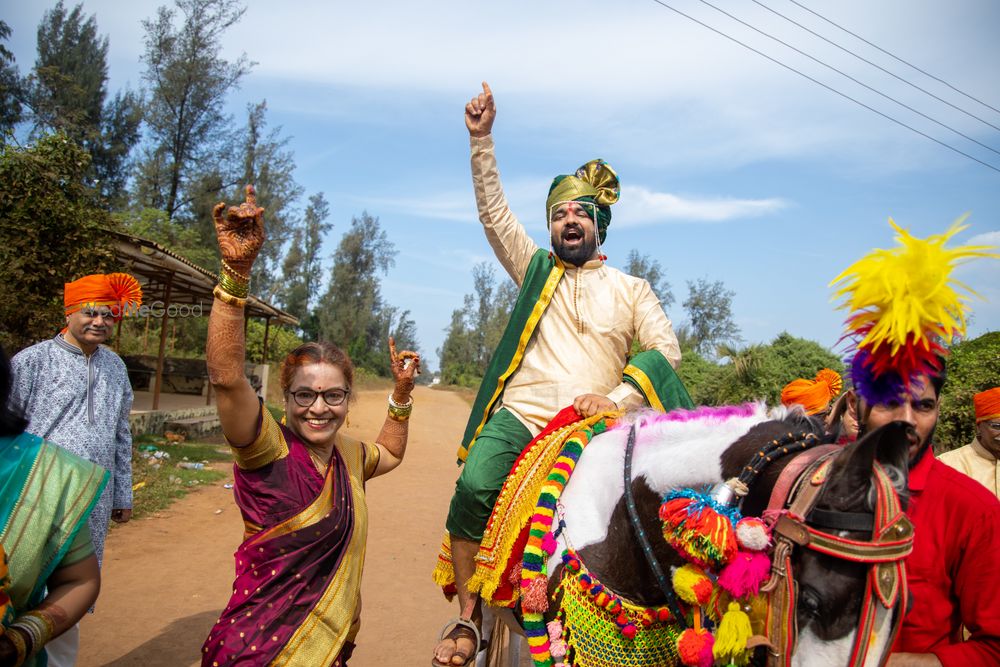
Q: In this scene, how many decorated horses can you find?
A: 1